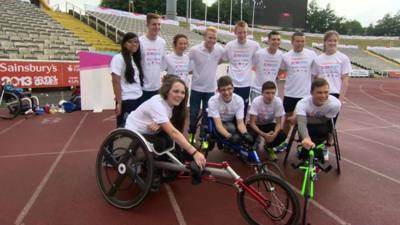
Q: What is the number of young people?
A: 12